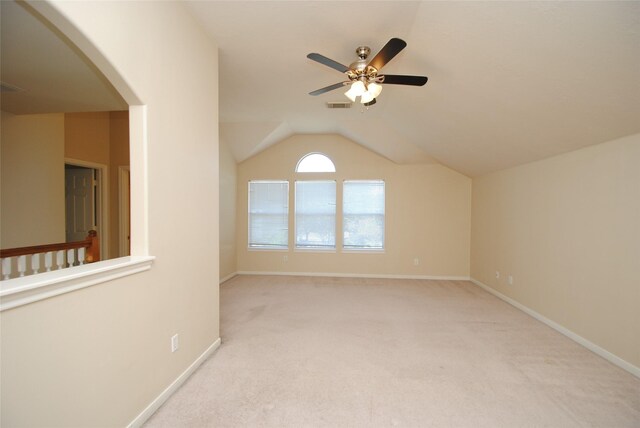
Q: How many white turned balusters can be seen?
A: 7